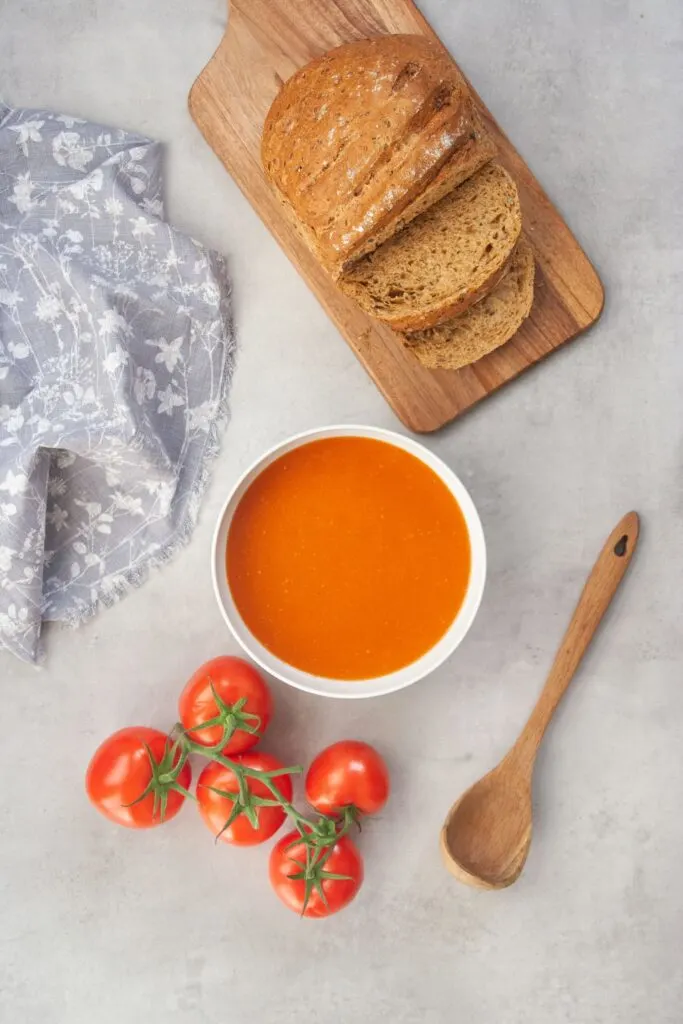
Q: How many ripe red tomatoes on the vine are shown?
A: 5